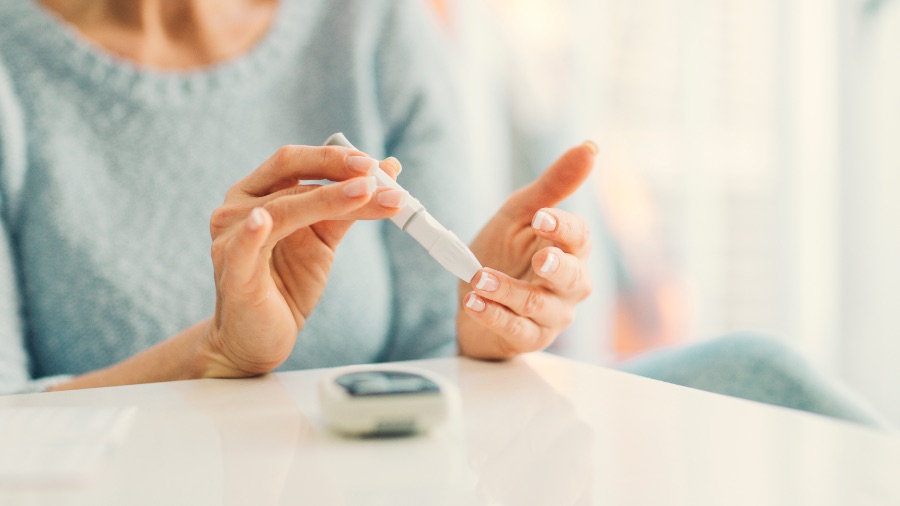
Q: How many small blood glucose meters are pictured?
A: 1